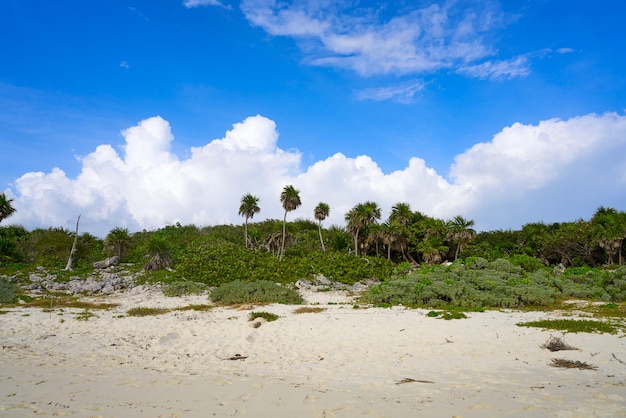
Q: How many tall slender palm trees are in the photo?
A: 3